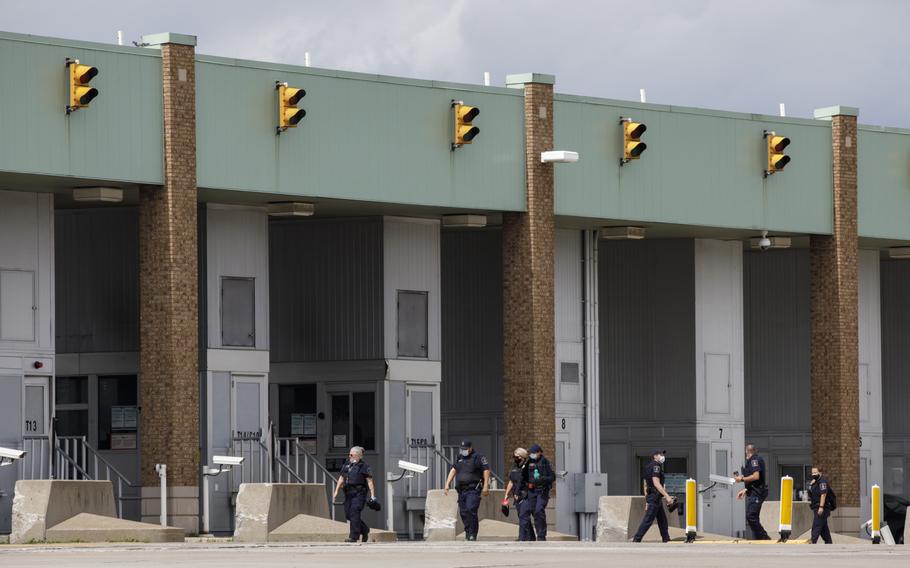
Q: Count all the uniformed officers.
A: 7